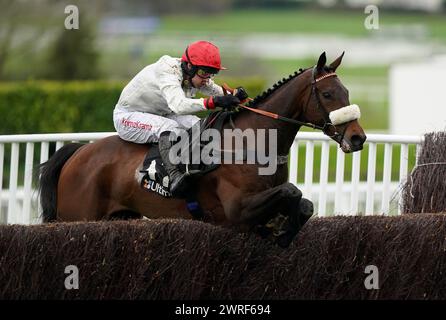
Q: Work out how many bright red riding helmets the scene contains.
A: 1